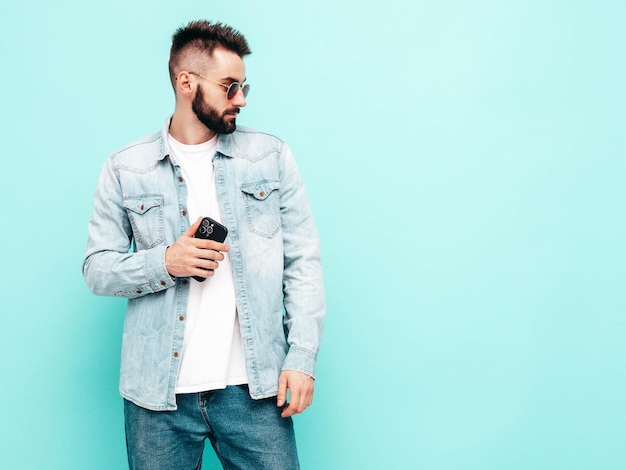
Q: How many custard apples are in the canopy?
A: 0